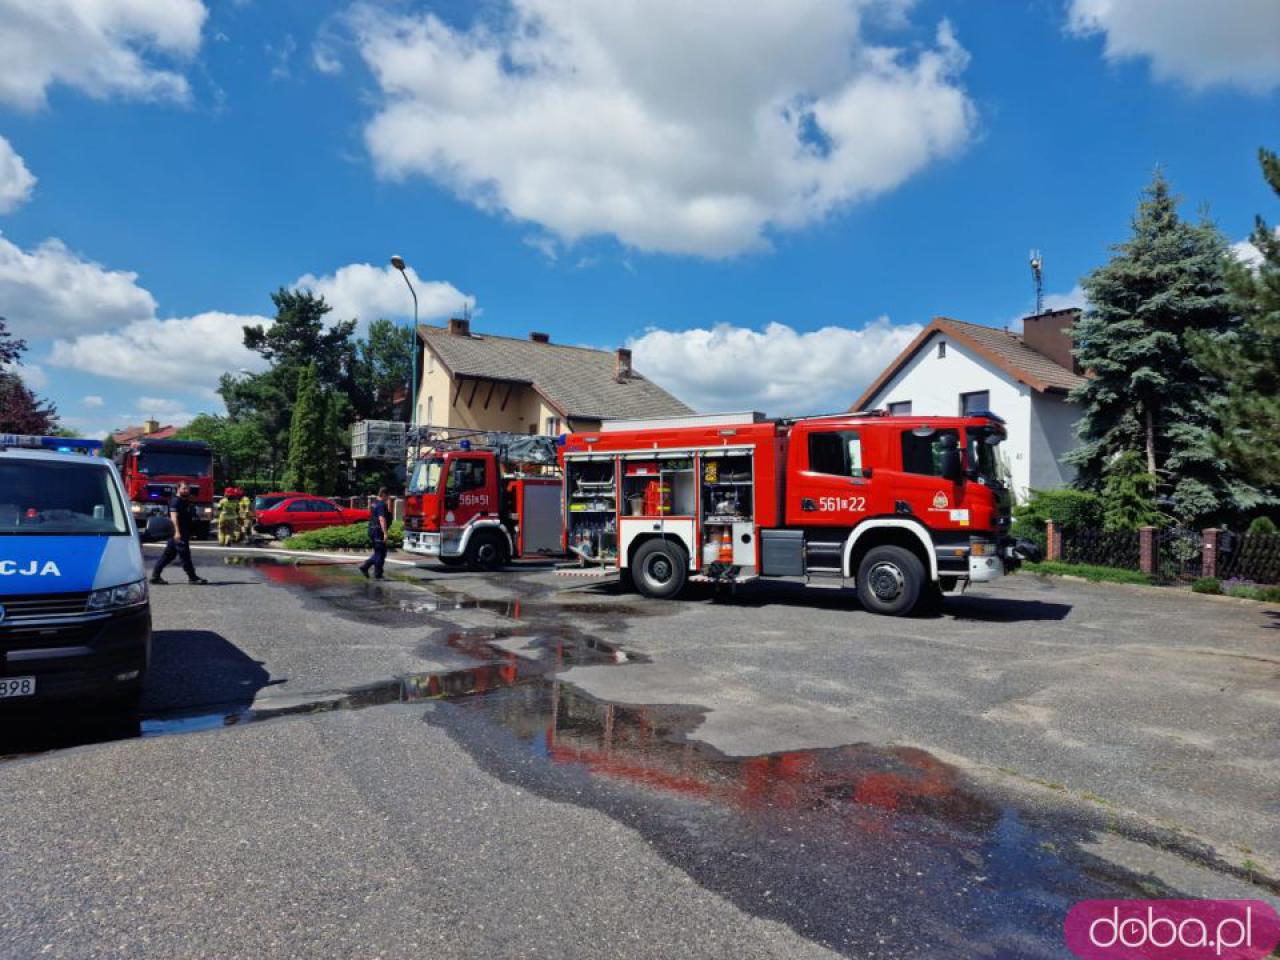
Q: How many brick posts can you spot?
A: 3